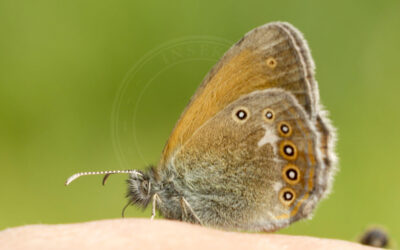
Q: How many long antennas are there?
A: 2